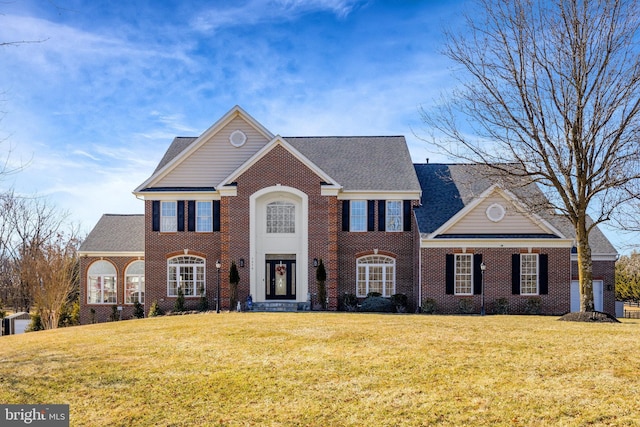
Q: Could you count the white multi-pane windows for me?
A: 11